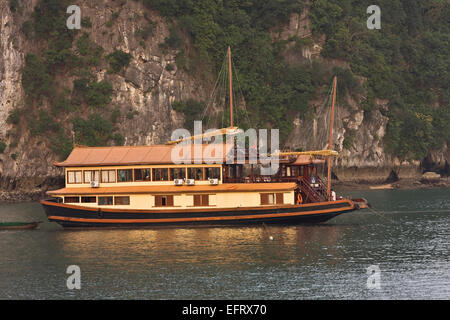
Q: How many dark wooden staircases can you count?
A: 2